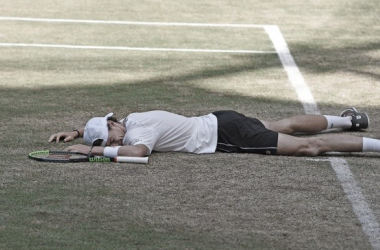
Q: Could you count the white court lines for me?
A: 3